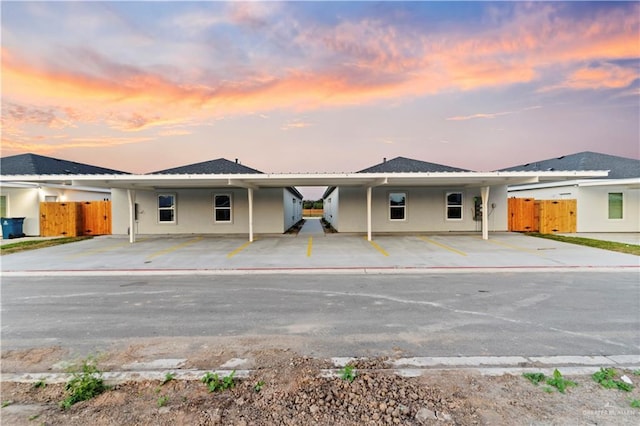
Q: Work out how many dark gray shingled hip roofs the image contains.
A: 4